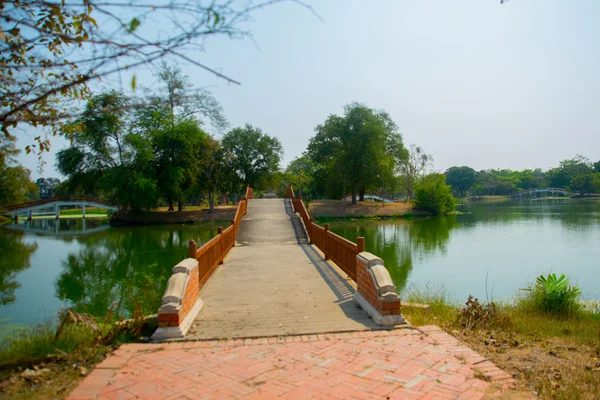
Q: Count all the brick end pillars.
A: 2